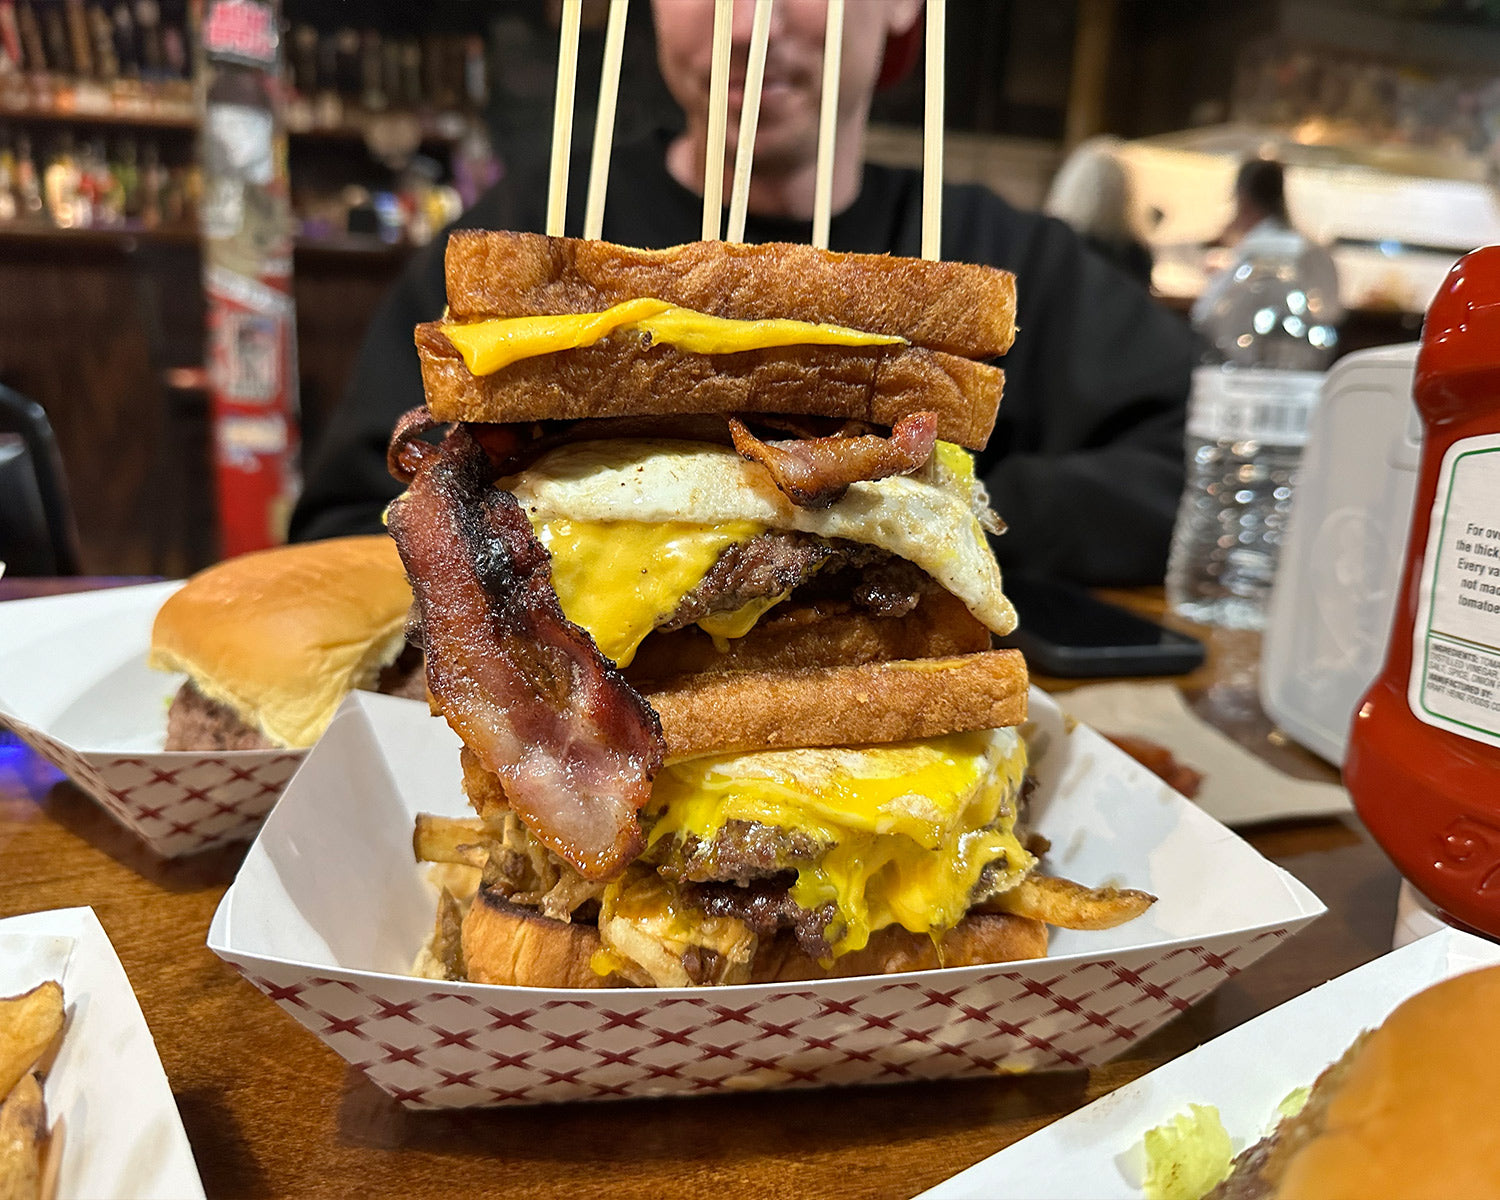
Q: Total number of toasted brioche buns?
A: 5